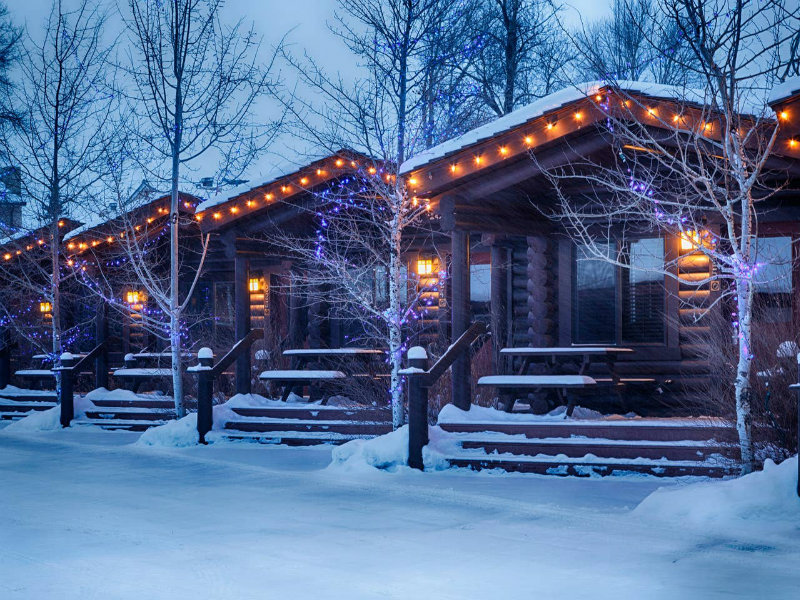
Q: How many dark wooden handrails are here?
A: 3